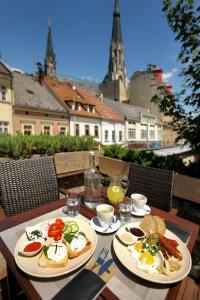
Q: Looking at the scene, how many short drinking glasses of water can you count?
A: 2